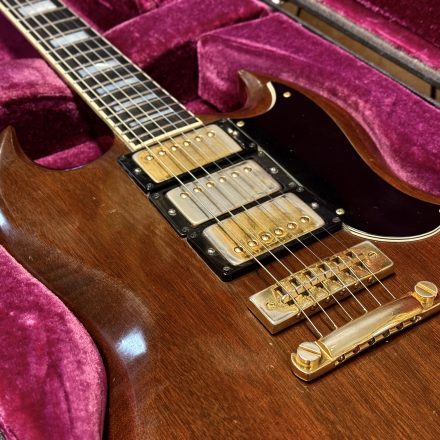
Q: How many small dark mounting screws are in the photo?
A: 12